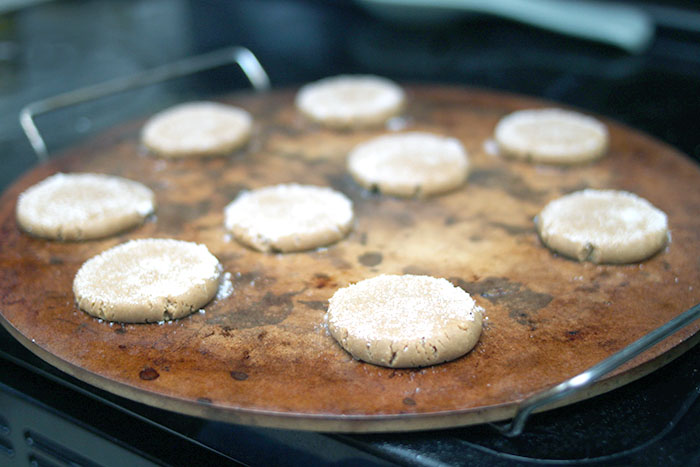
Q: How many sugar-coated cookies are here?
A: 9